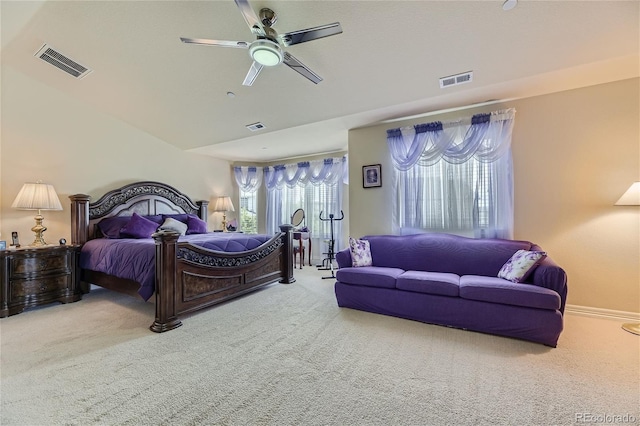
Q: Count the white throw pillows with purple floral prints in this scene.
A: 2